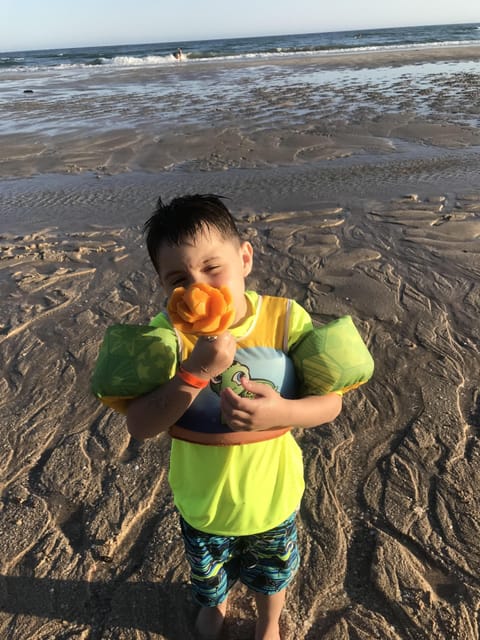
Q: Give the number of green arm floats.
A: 2